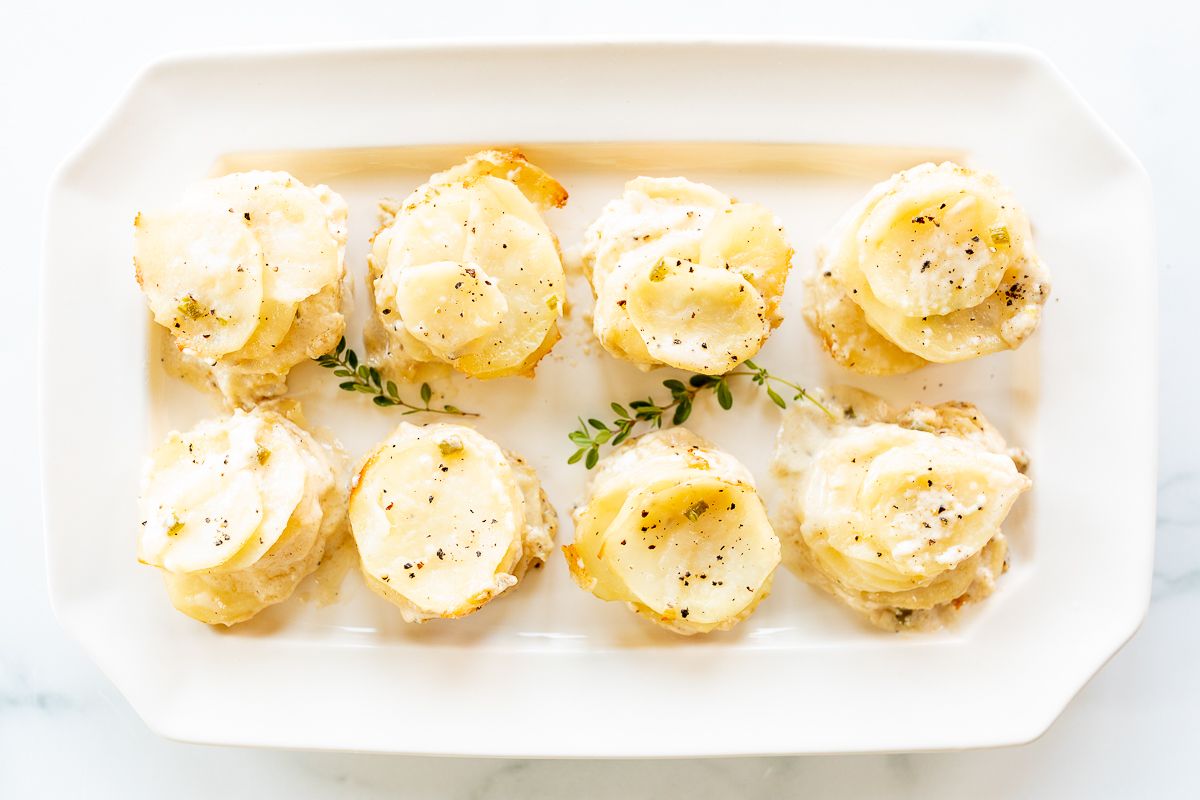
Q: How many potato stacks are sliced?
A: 8